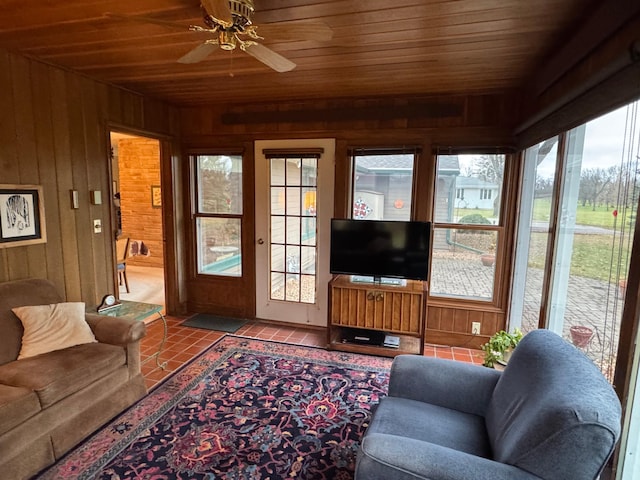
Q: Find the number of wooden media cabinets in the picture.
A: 1